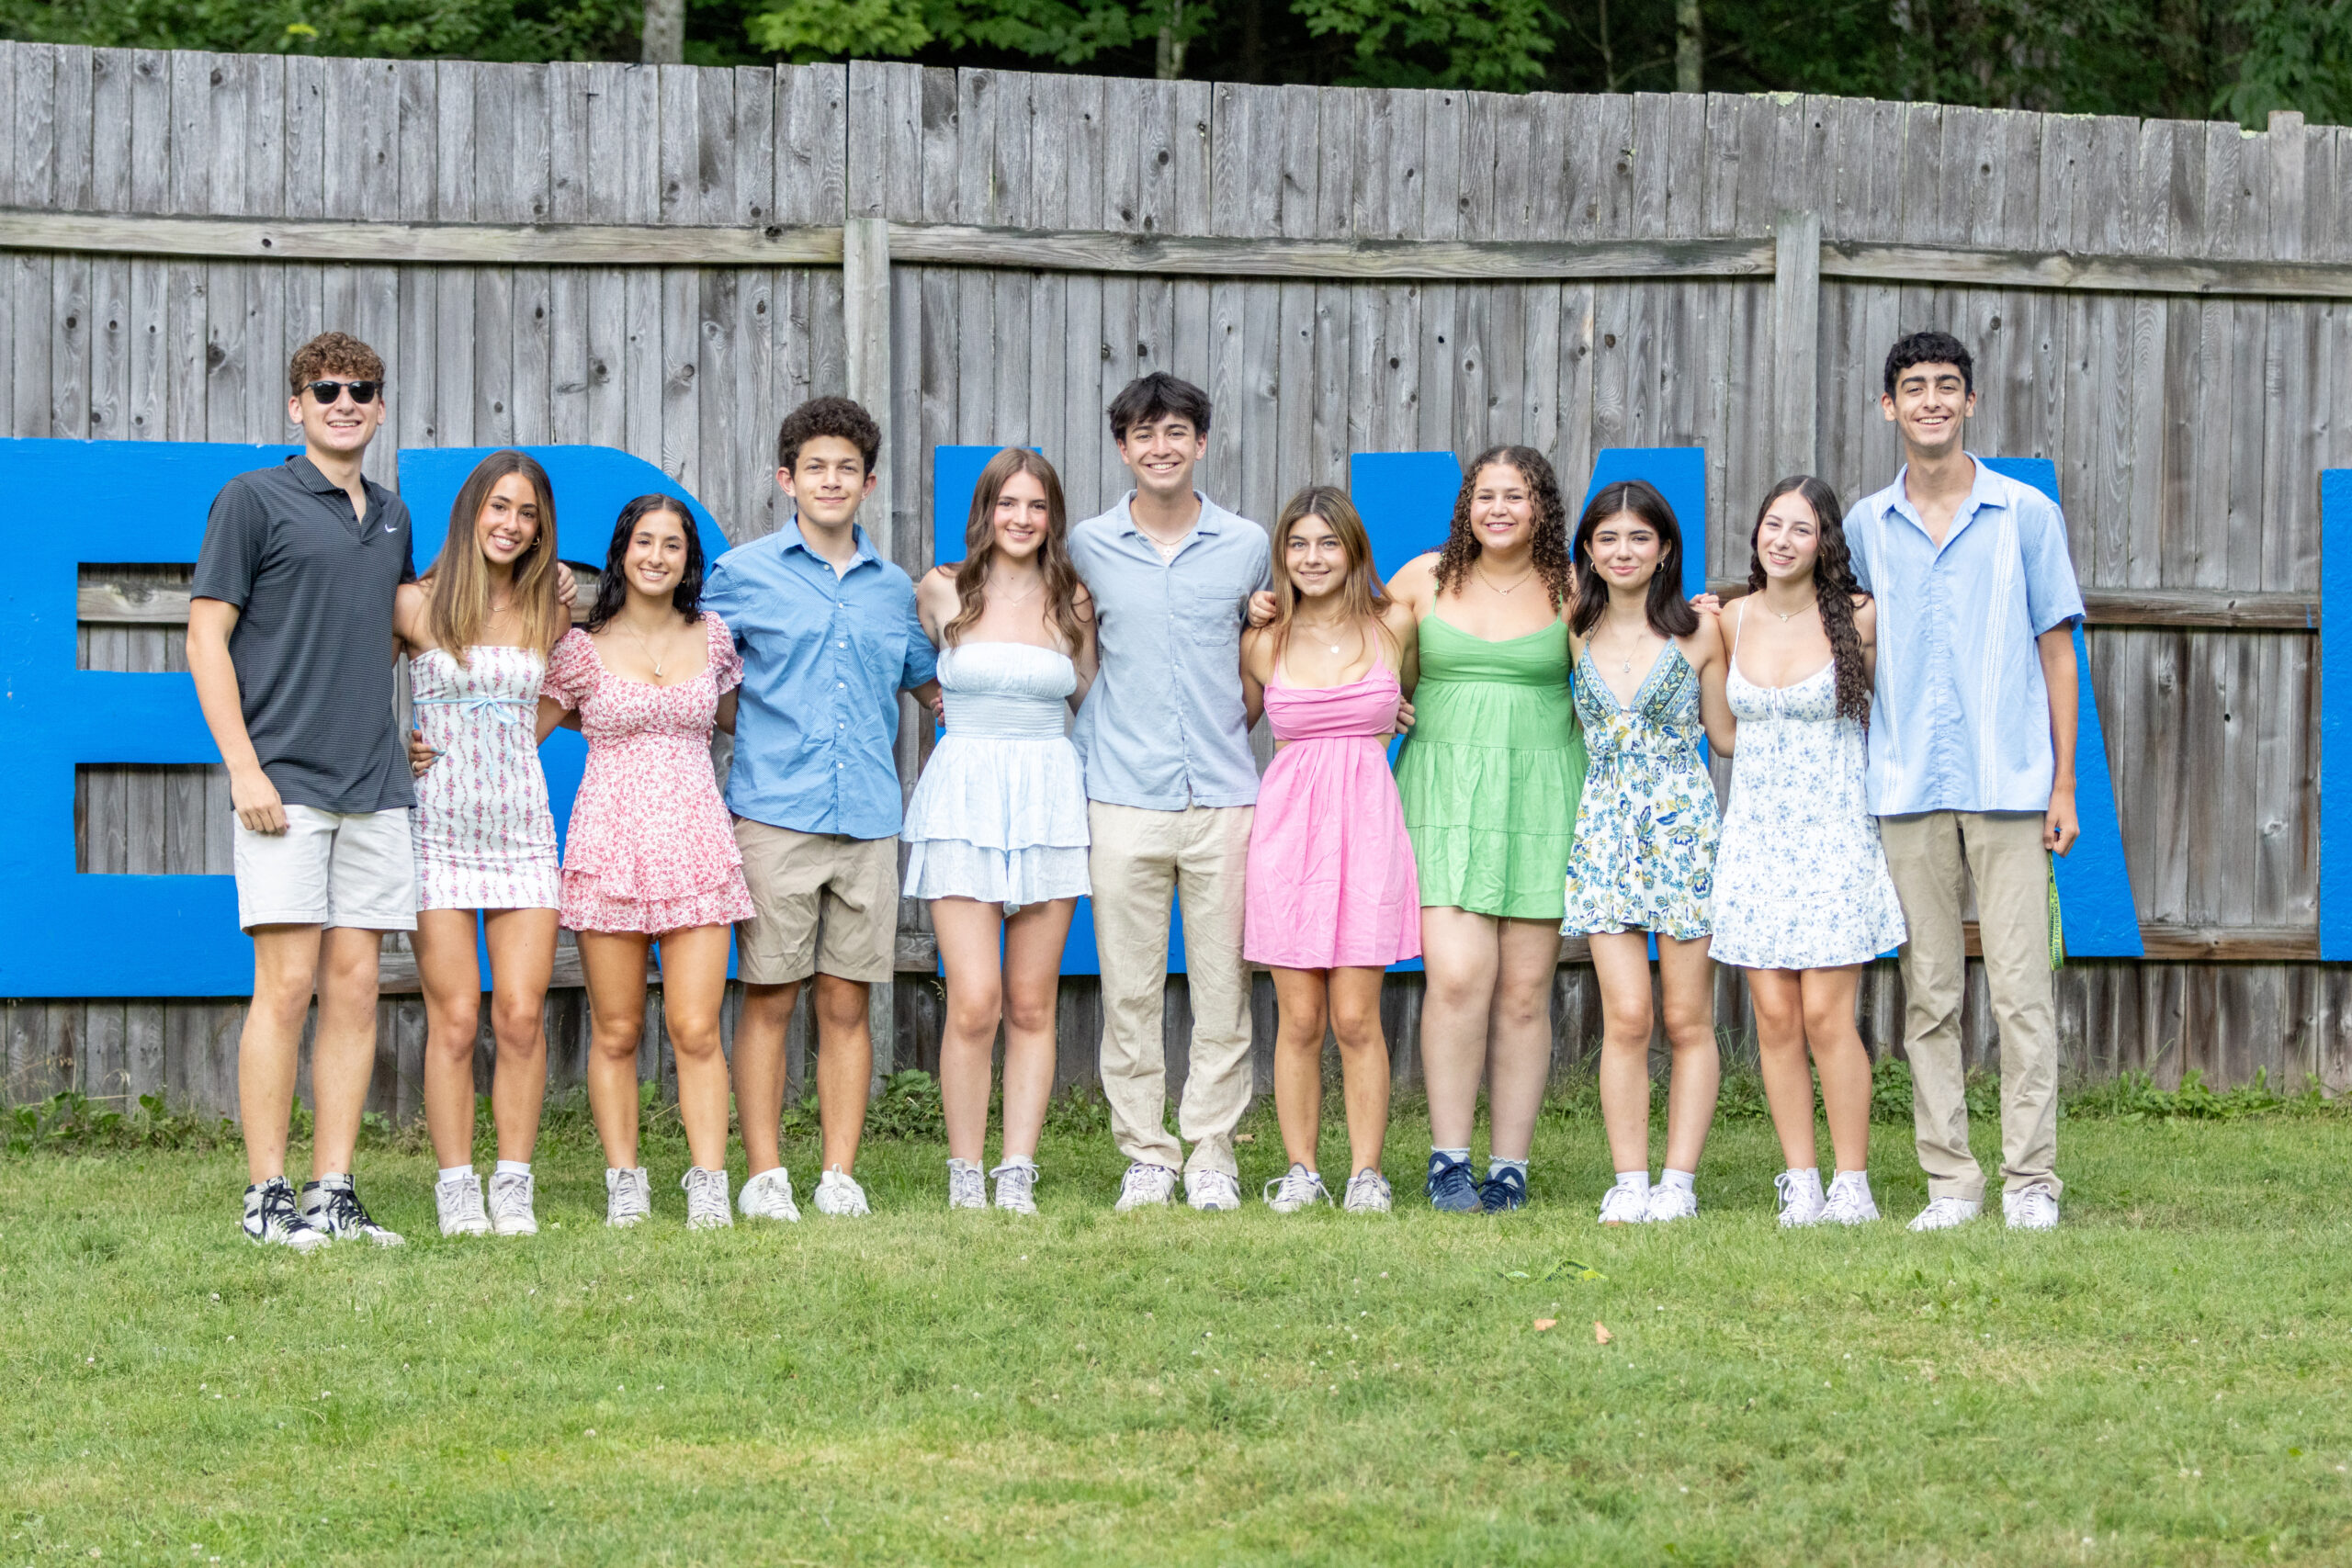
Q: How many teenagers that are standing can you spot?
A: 11